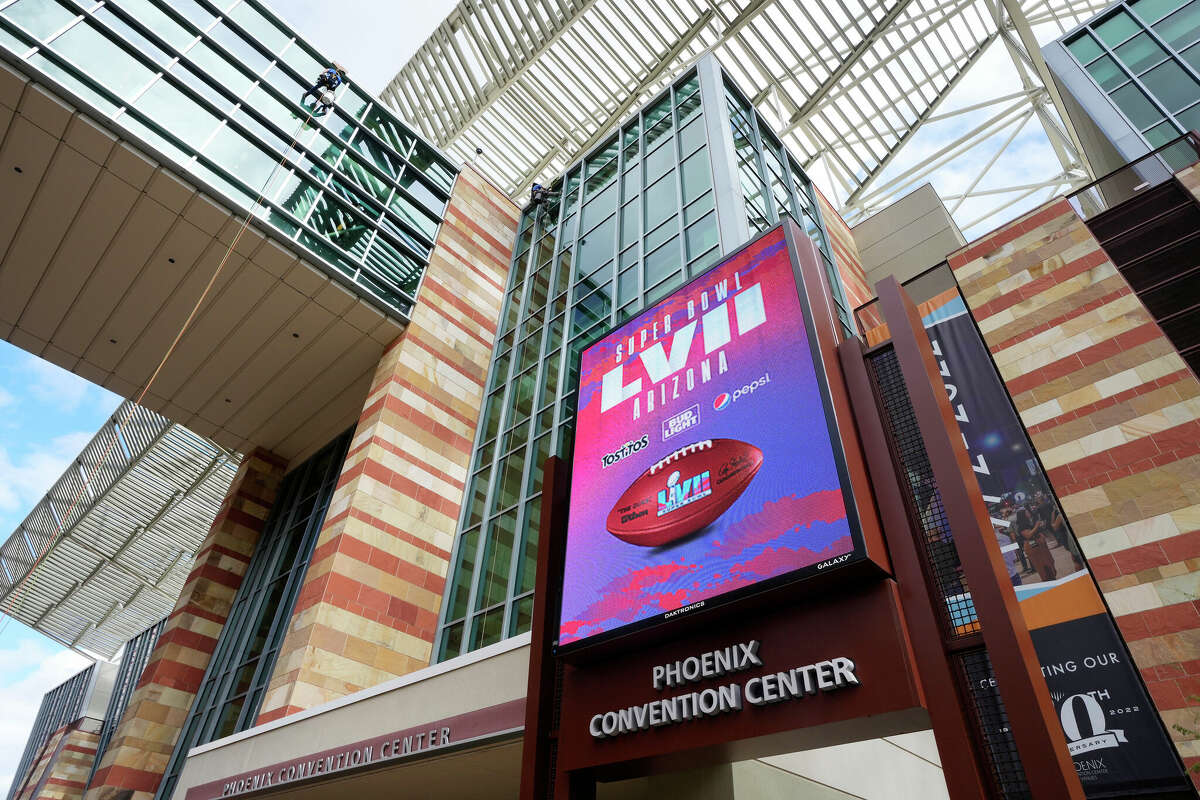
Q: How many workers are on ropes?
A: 2